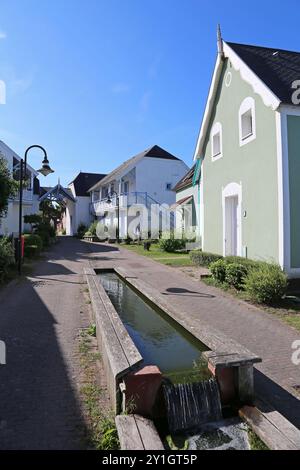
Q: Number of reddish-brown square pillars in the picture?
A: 2